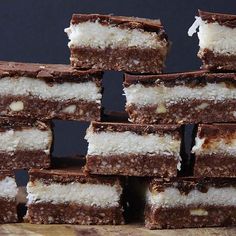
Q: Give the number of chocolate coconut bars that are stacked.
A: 10